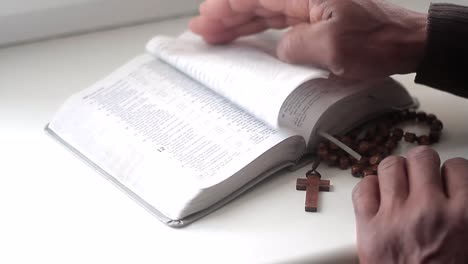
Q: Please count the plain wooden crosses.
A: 1